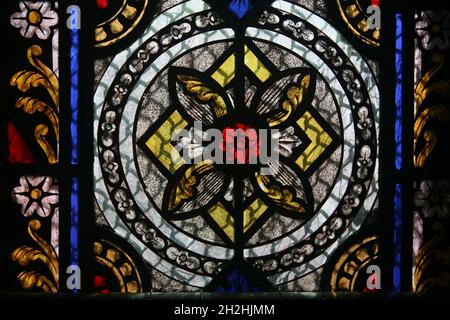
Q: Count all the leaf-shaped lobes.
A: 4